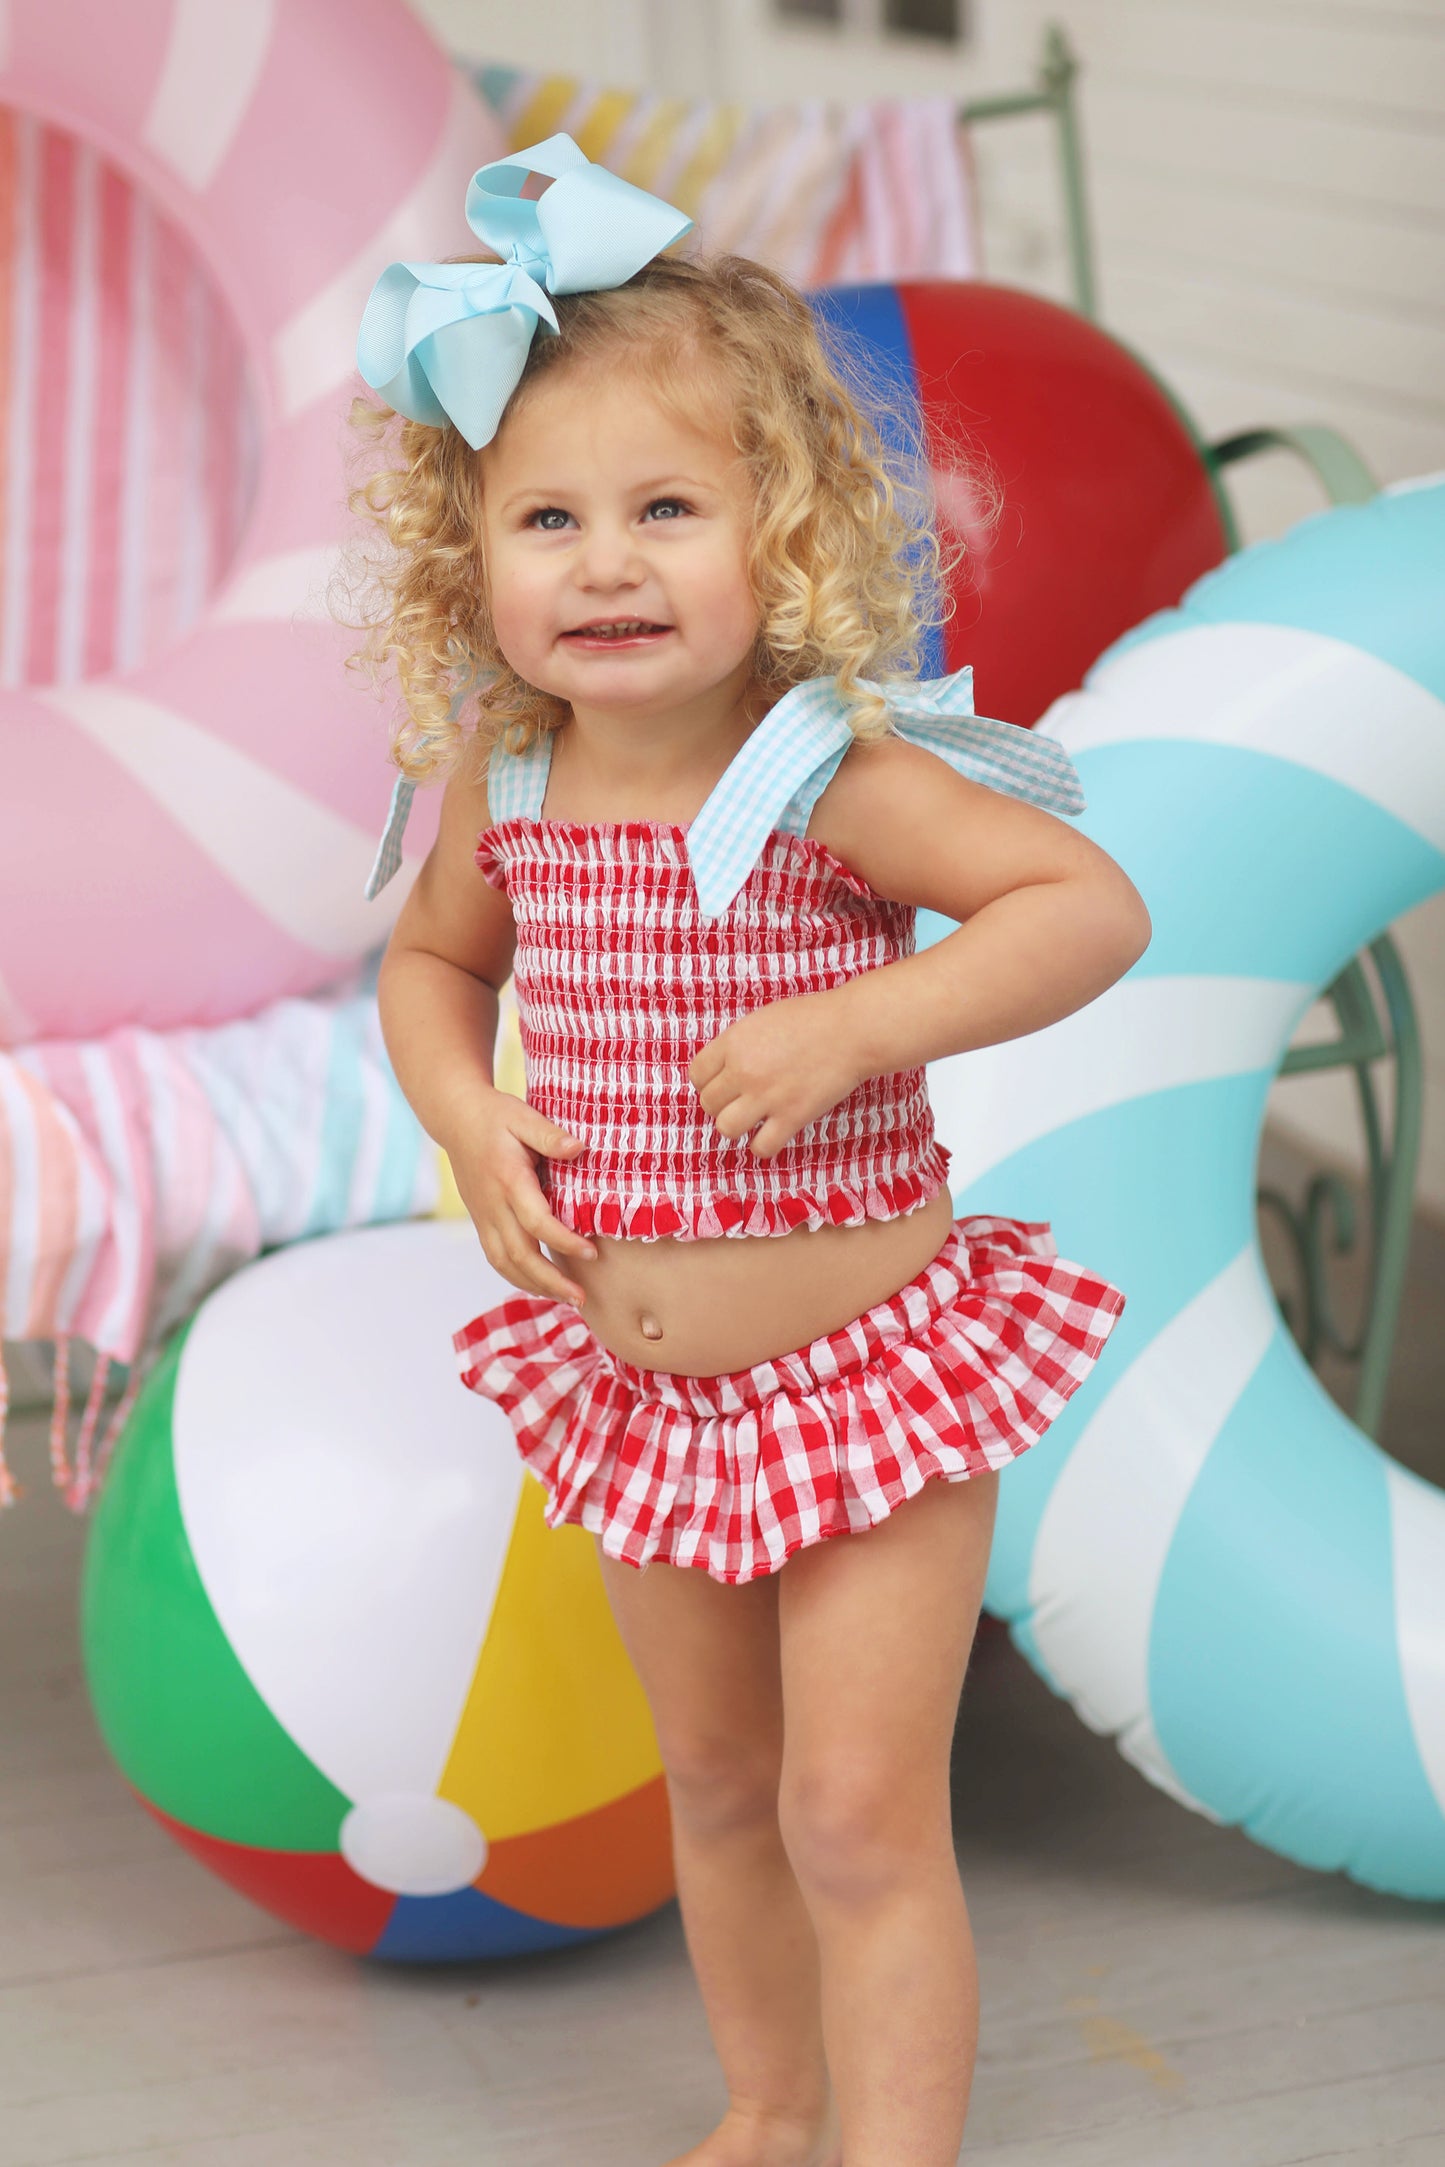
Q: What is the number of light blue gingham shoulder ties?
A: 2